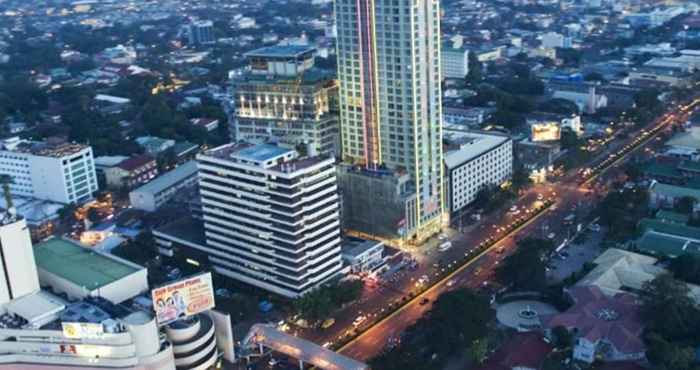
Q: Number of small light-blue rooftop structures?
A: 1